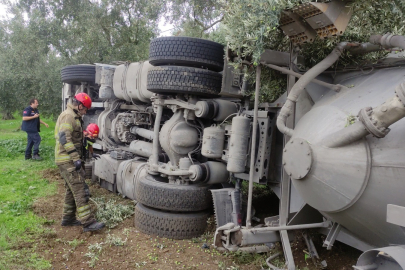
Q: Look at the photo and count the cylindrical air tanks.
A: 2